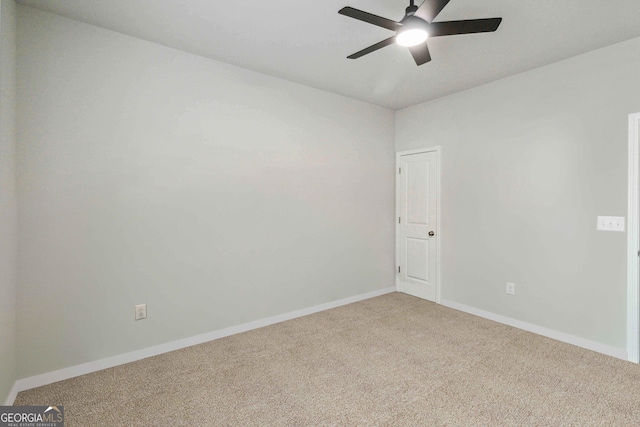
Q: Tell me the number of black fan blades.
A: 5